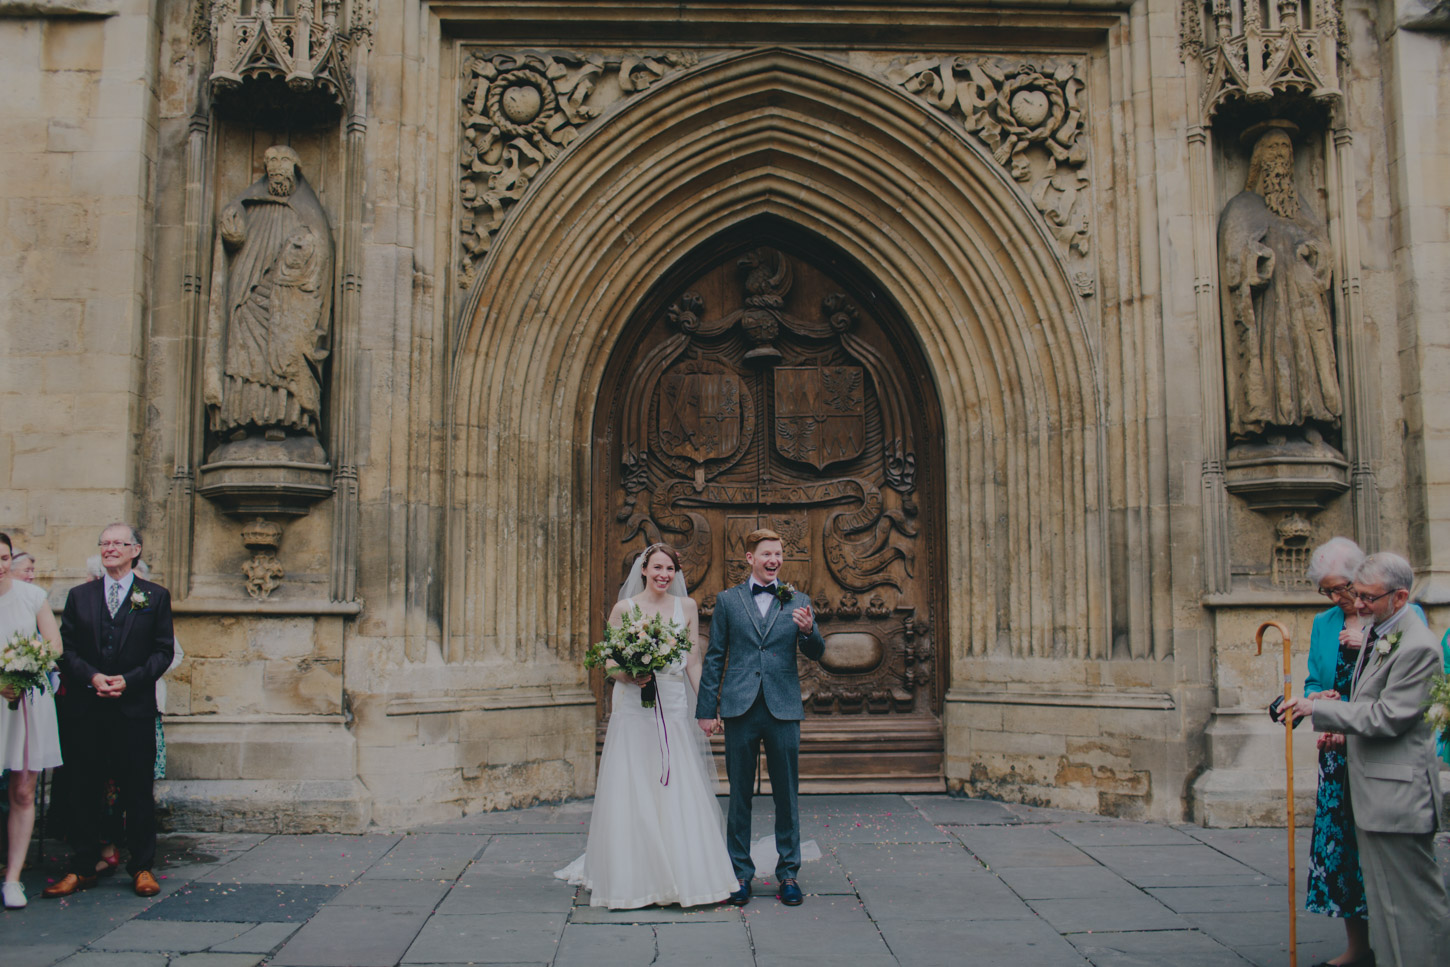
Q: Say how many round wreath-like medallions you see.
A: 2